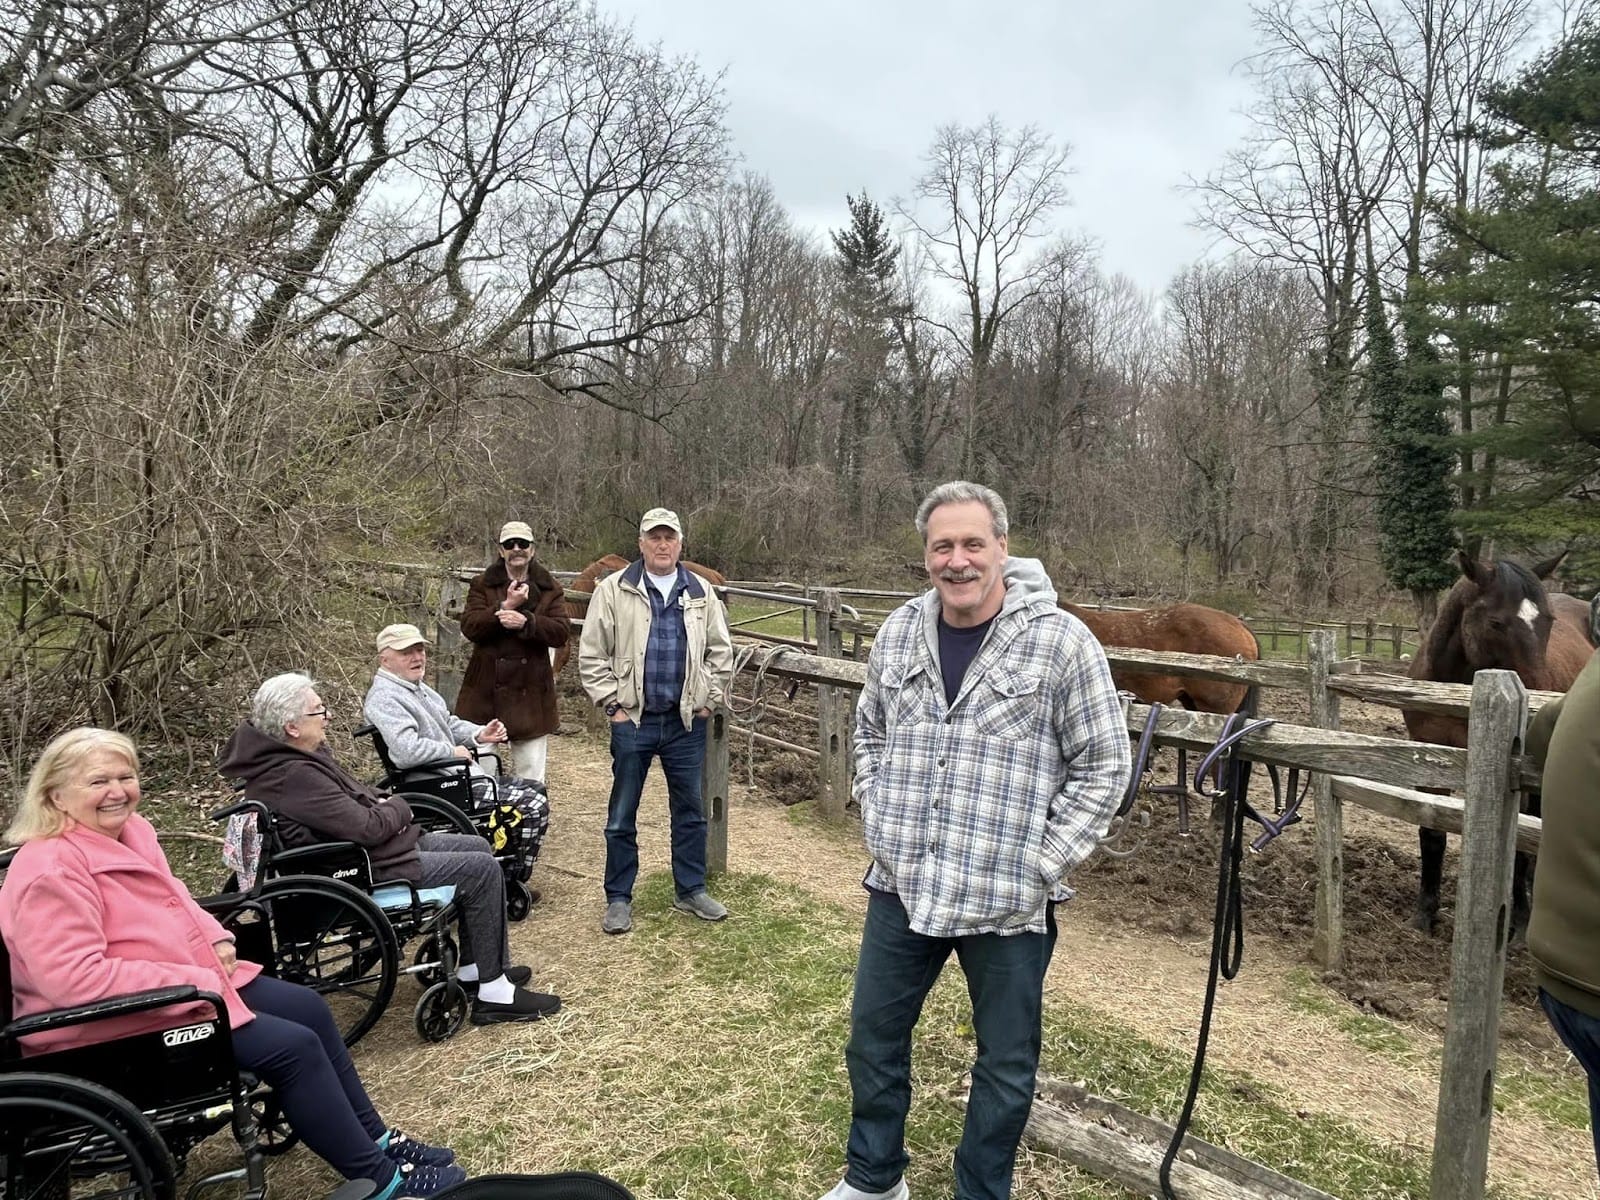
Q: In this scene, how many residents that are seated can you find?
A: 3